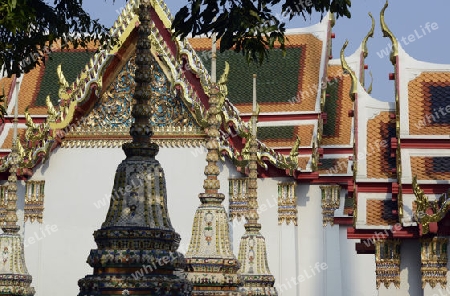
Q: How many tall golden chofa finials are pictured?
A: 3